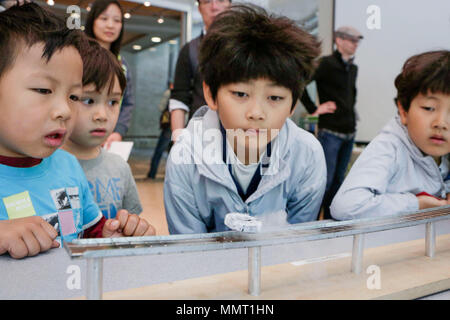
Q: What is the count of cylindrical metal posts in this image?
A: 4